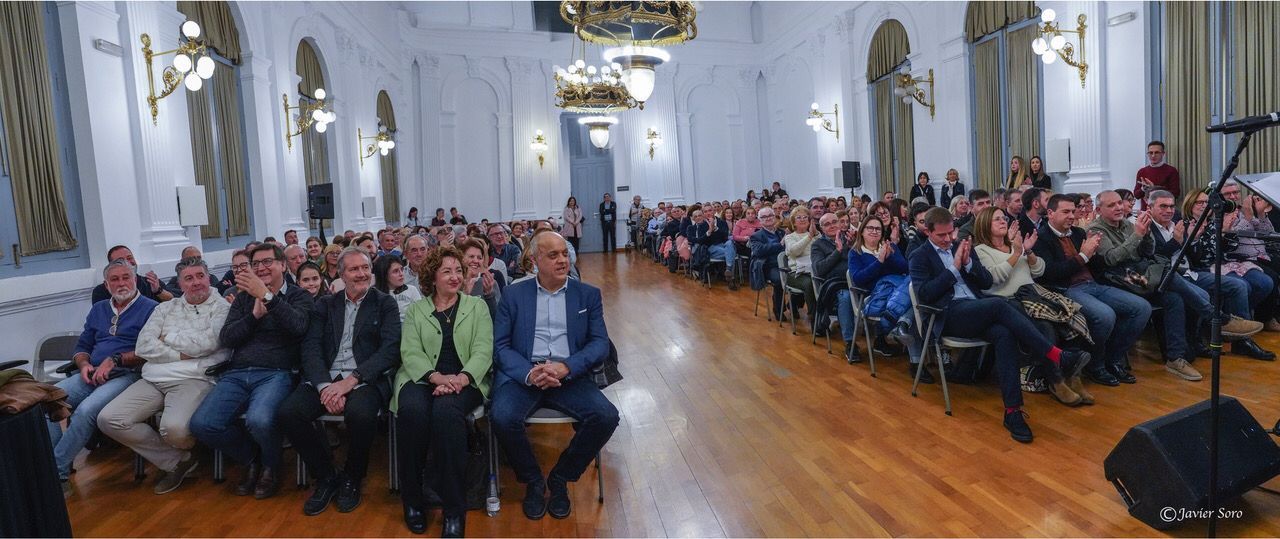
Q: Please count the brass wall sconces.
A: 8